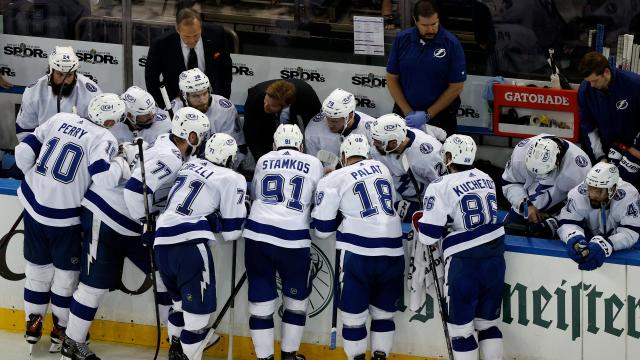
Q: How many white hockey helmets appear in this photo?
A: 13